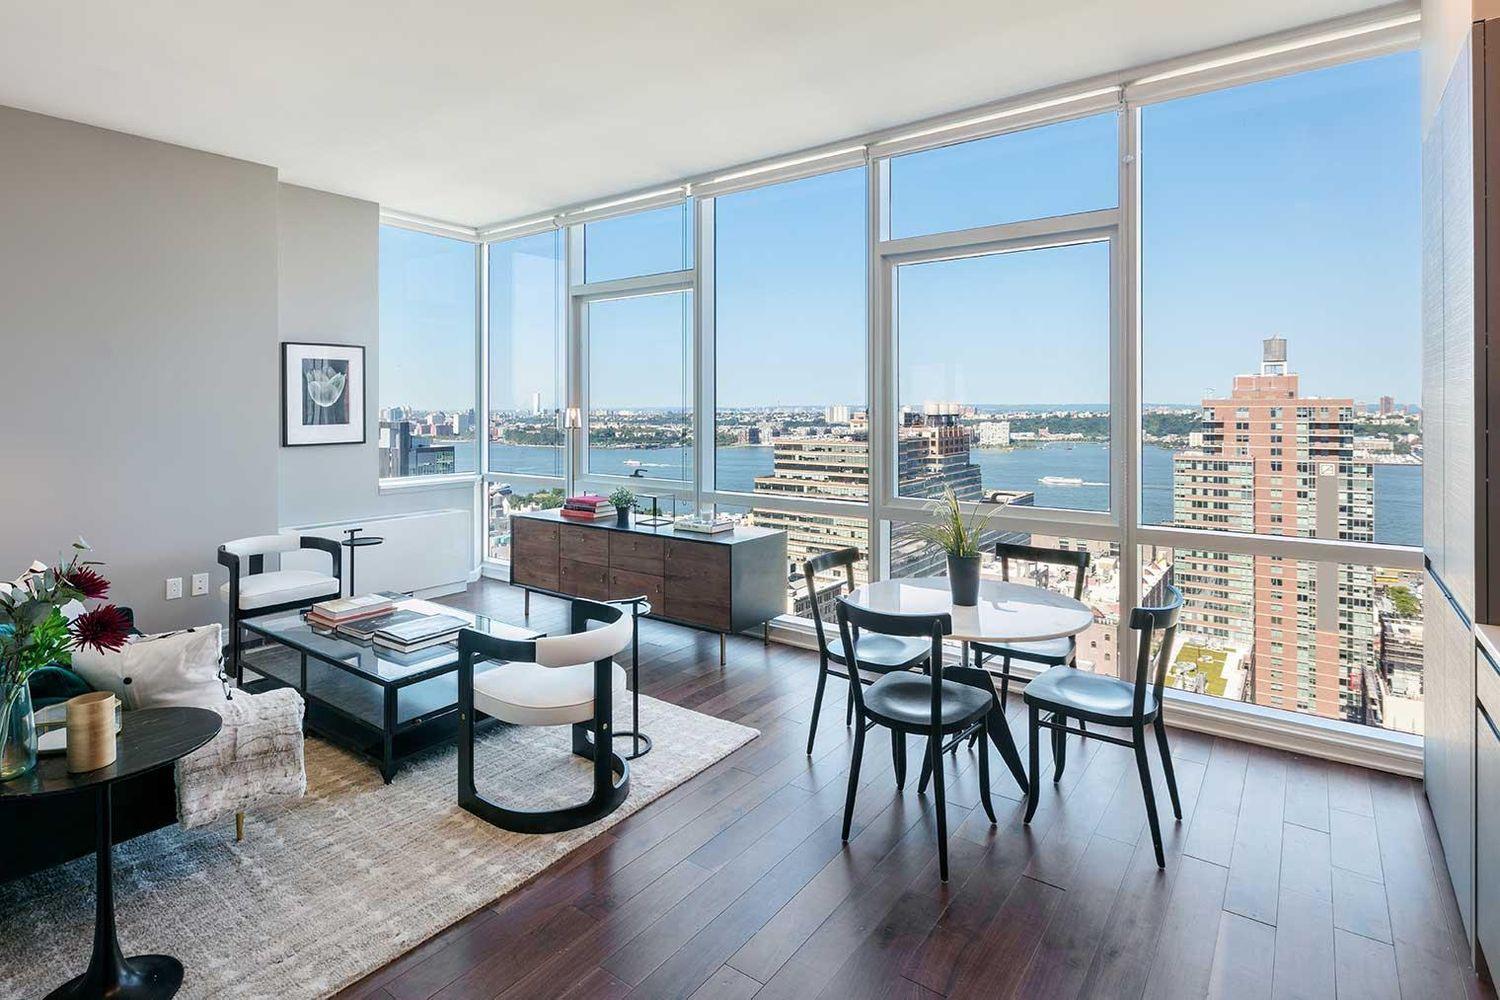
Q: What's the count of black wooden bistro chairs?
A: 4